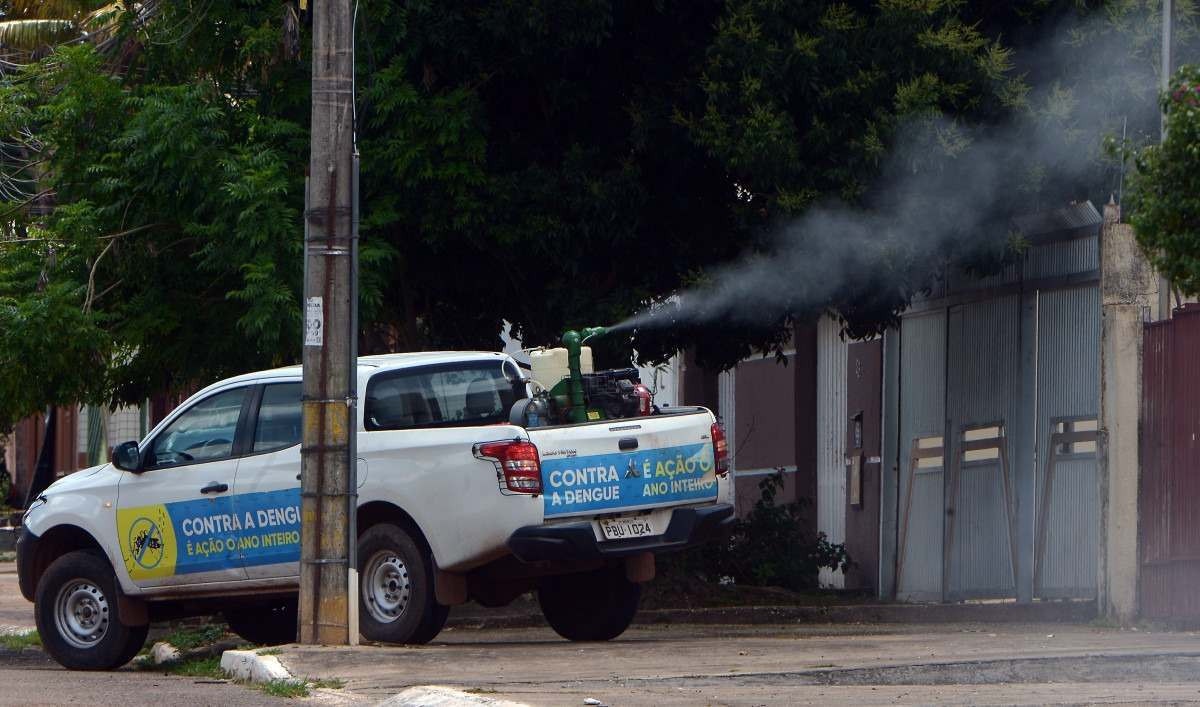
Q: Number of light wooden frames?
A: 3